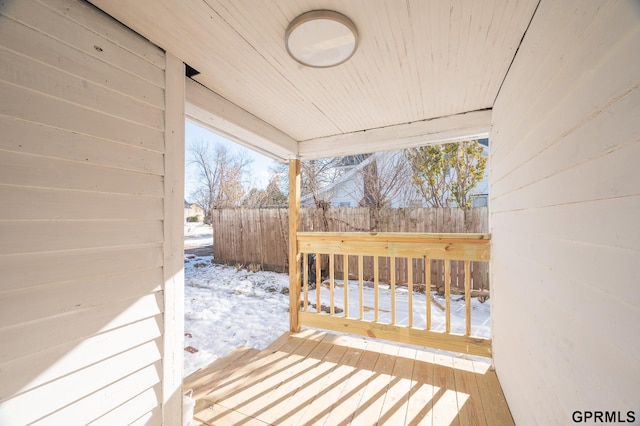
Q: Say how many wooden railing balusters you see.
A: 11